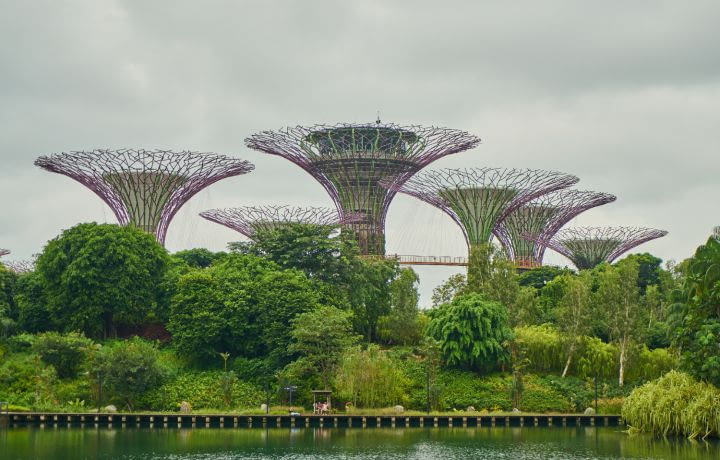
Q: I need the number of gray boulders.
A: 7